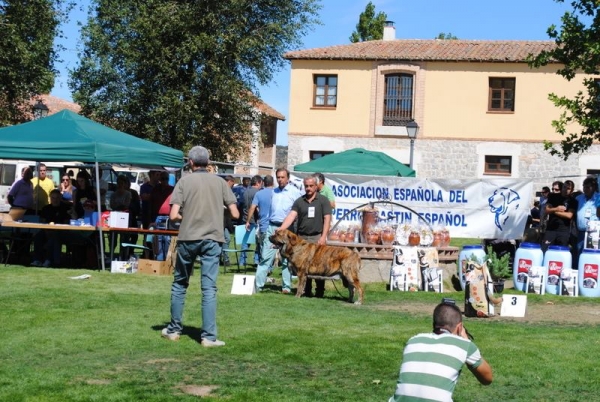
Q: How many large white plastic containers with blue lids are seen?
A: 4